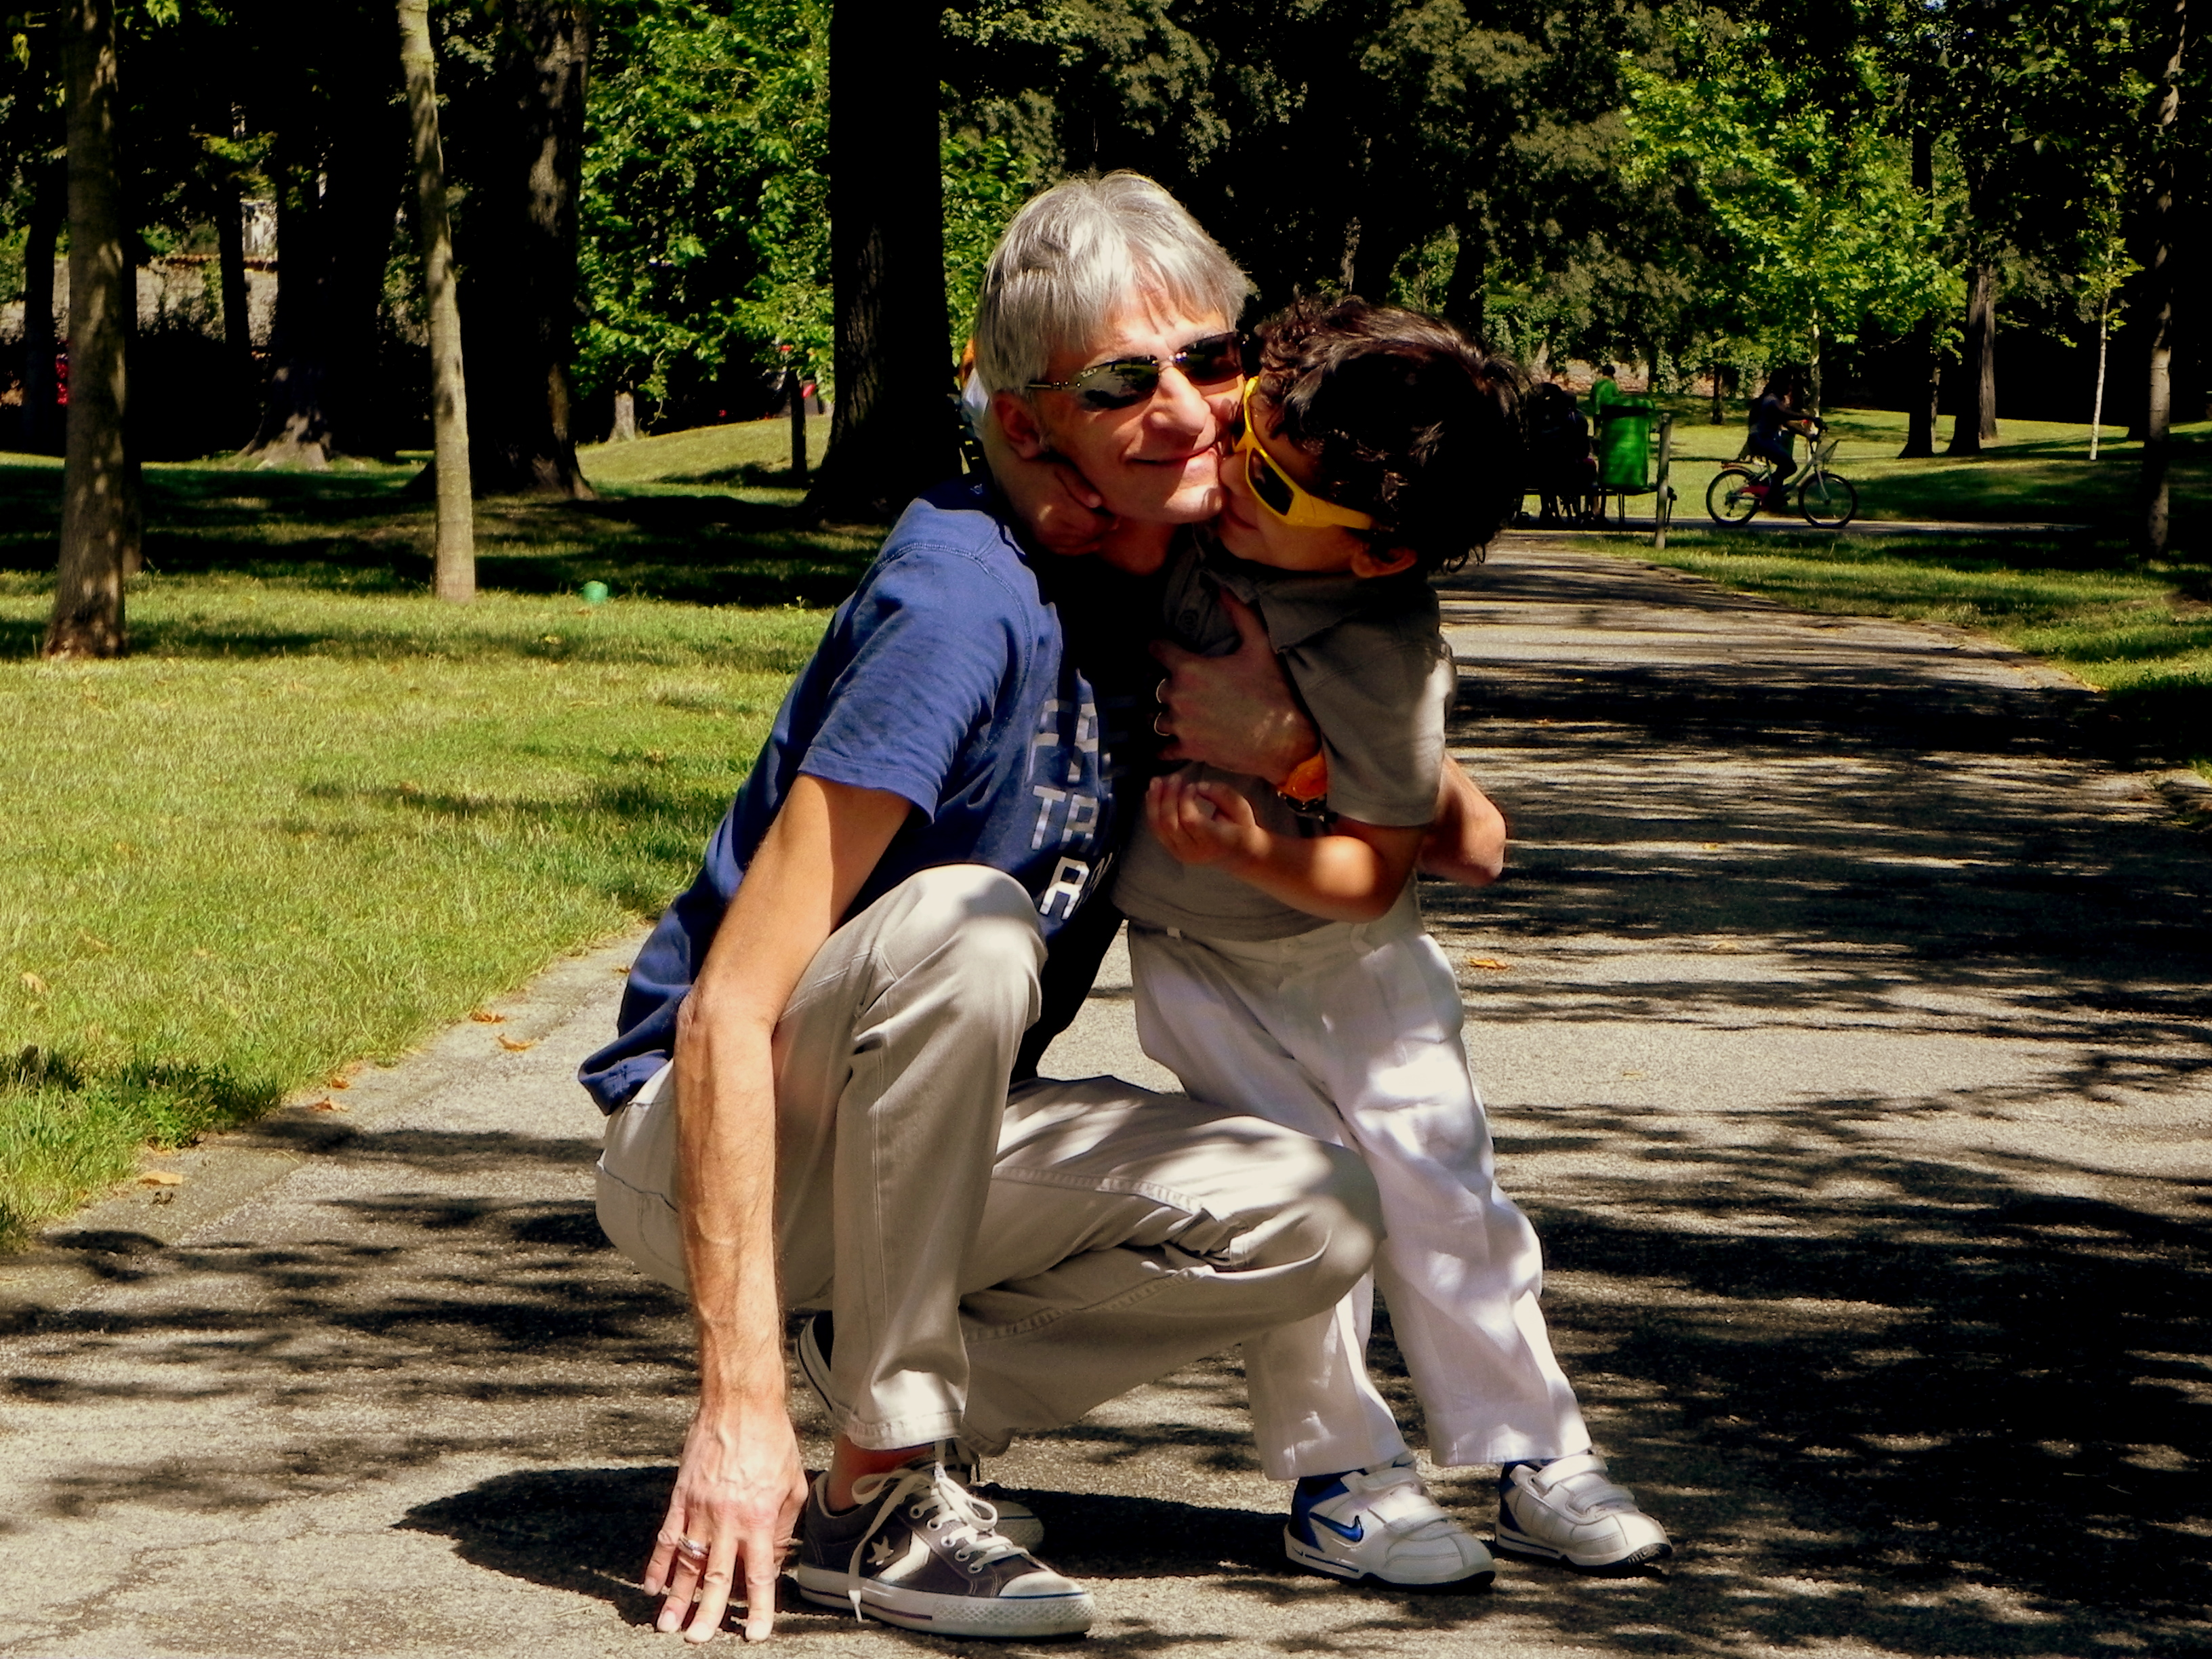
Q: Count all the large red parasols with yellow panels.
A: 0